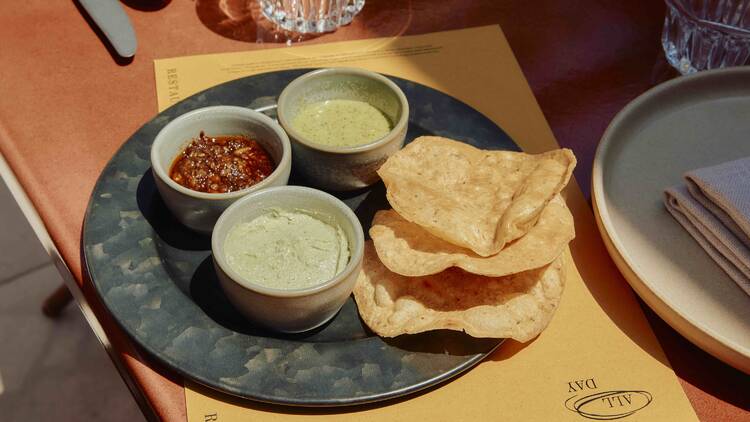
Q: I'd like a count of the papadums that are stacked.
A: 3